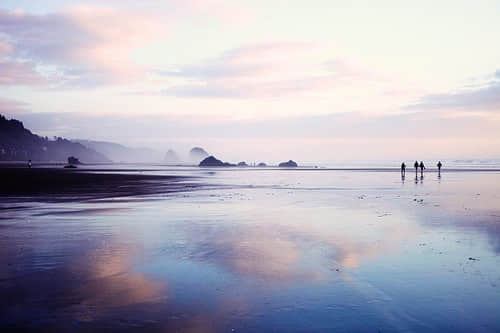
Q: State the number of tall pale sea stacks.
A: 2